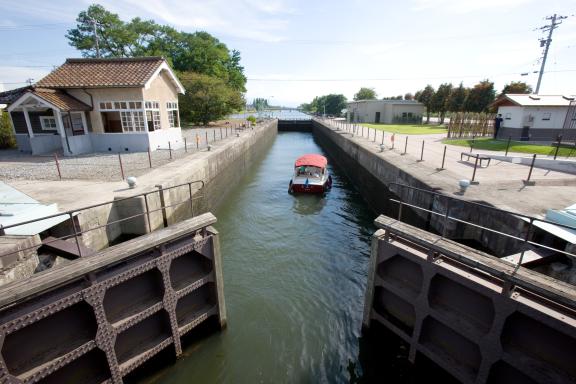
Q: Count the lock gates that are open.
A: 2